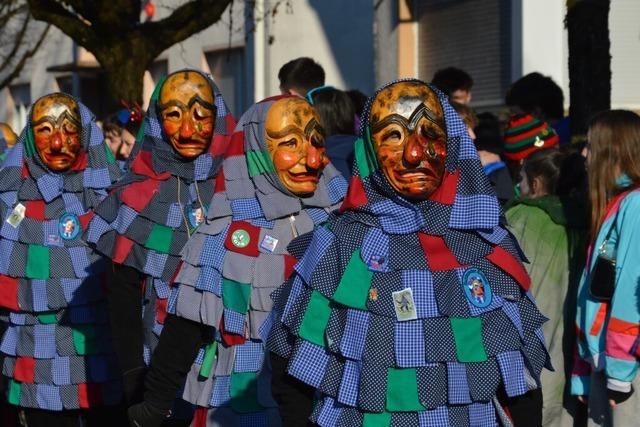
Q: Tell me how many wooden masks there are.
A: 4